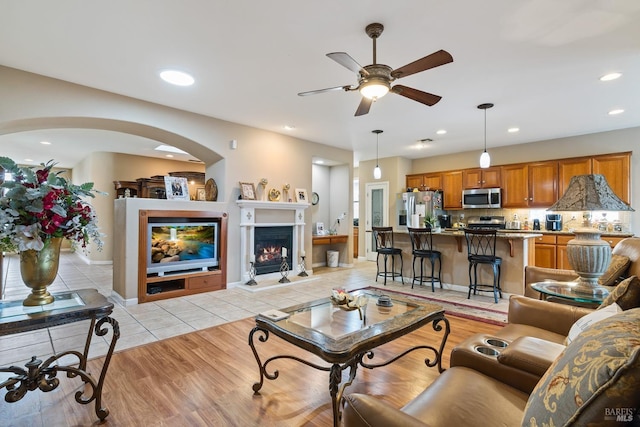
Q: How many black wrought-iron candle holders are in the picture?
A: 3